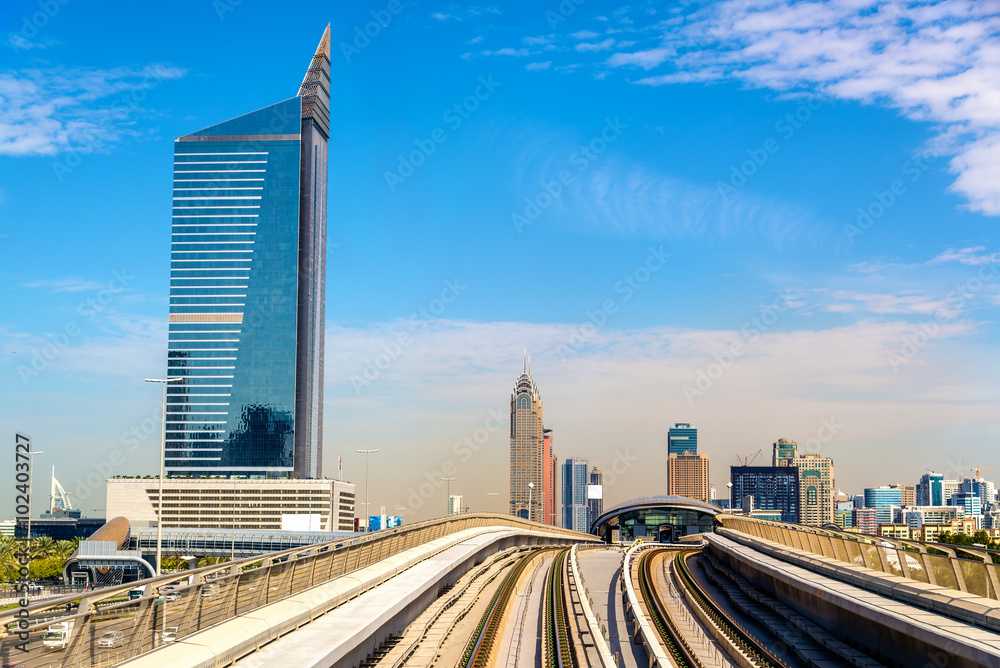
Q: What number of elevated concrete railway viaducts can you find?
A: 1